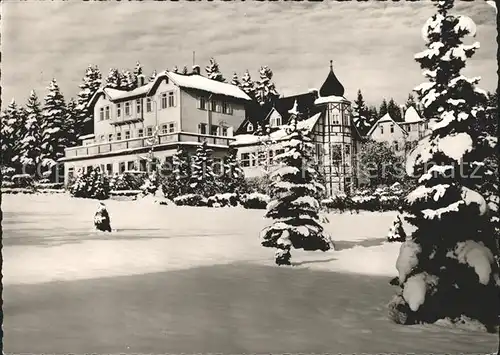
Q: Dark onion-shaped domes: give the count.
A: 1